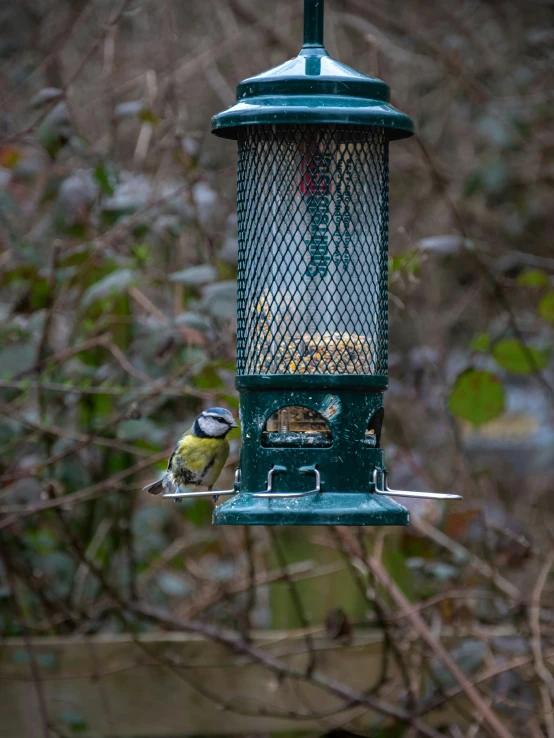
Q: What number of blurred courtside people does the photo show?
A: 0